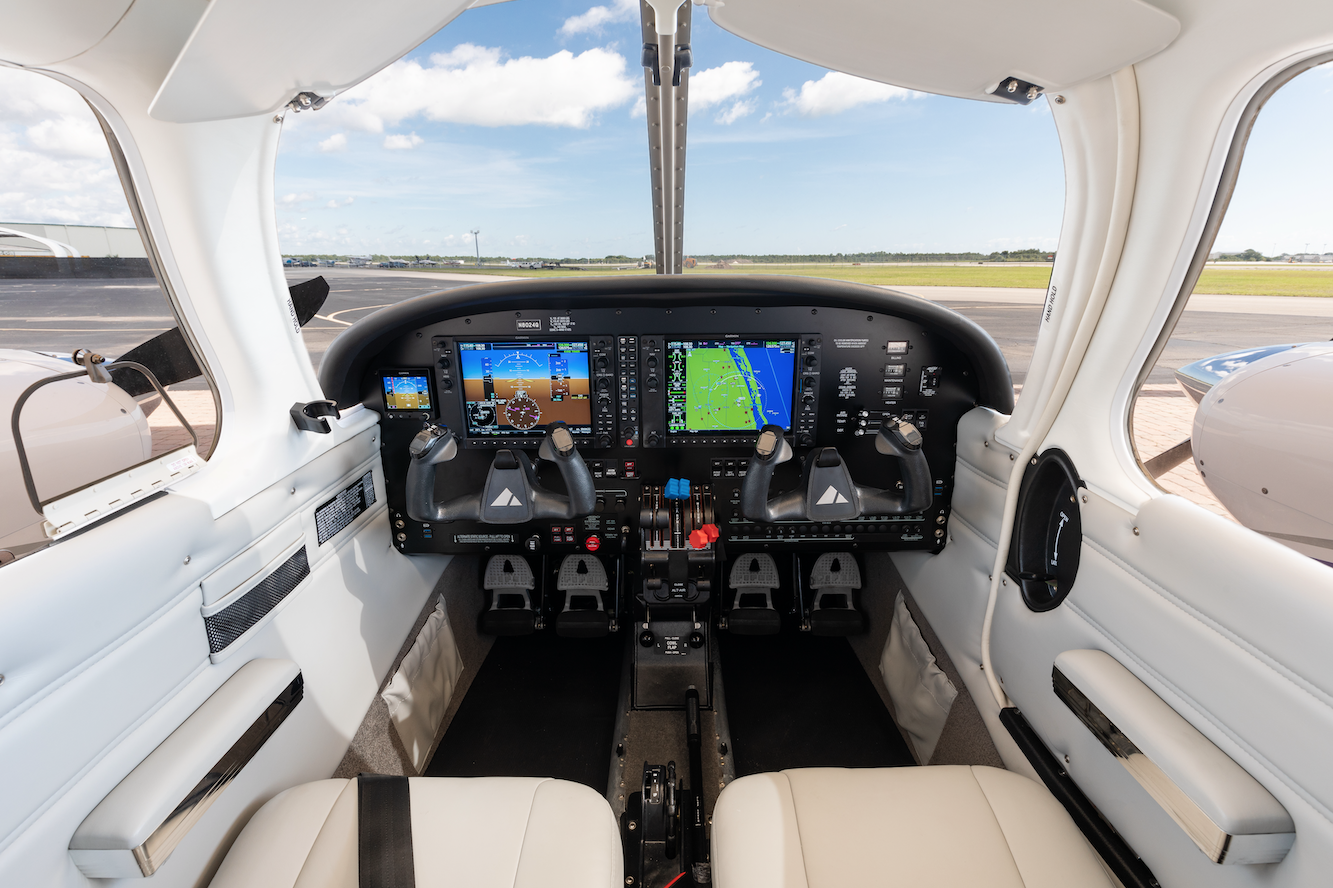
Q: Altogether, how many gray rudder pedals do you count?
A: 4